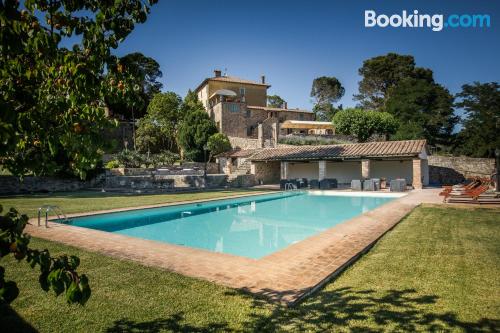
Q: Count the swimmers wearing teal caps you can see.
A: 0